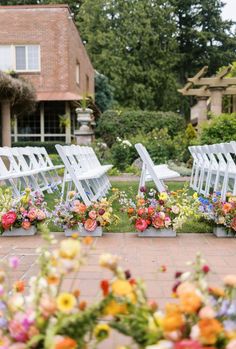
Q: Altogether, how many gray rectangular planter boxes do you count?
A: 4